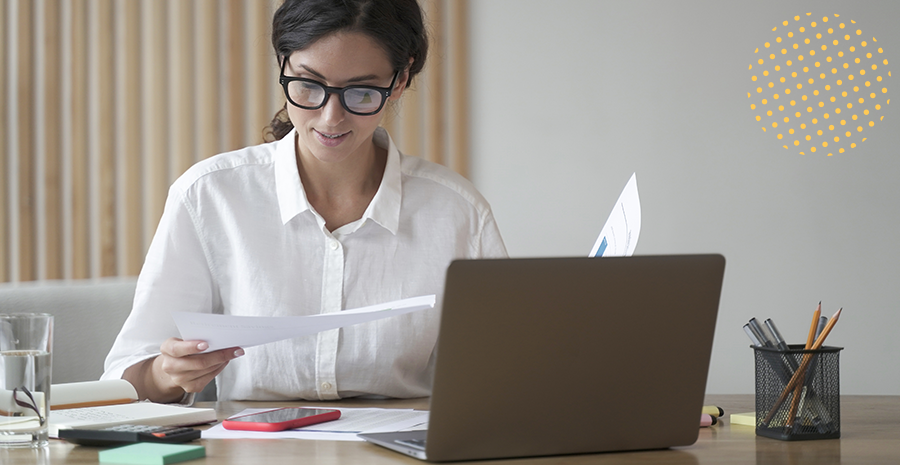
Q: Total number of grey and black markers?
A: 4